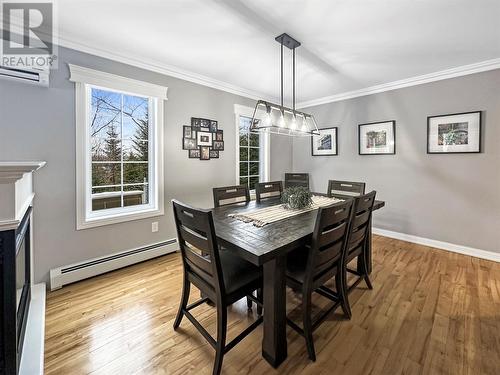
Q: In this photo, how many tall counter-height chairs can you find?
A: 7